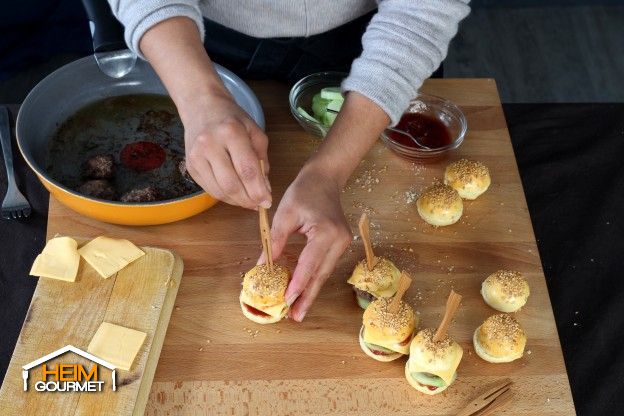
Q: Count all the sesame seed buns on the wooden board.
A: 8